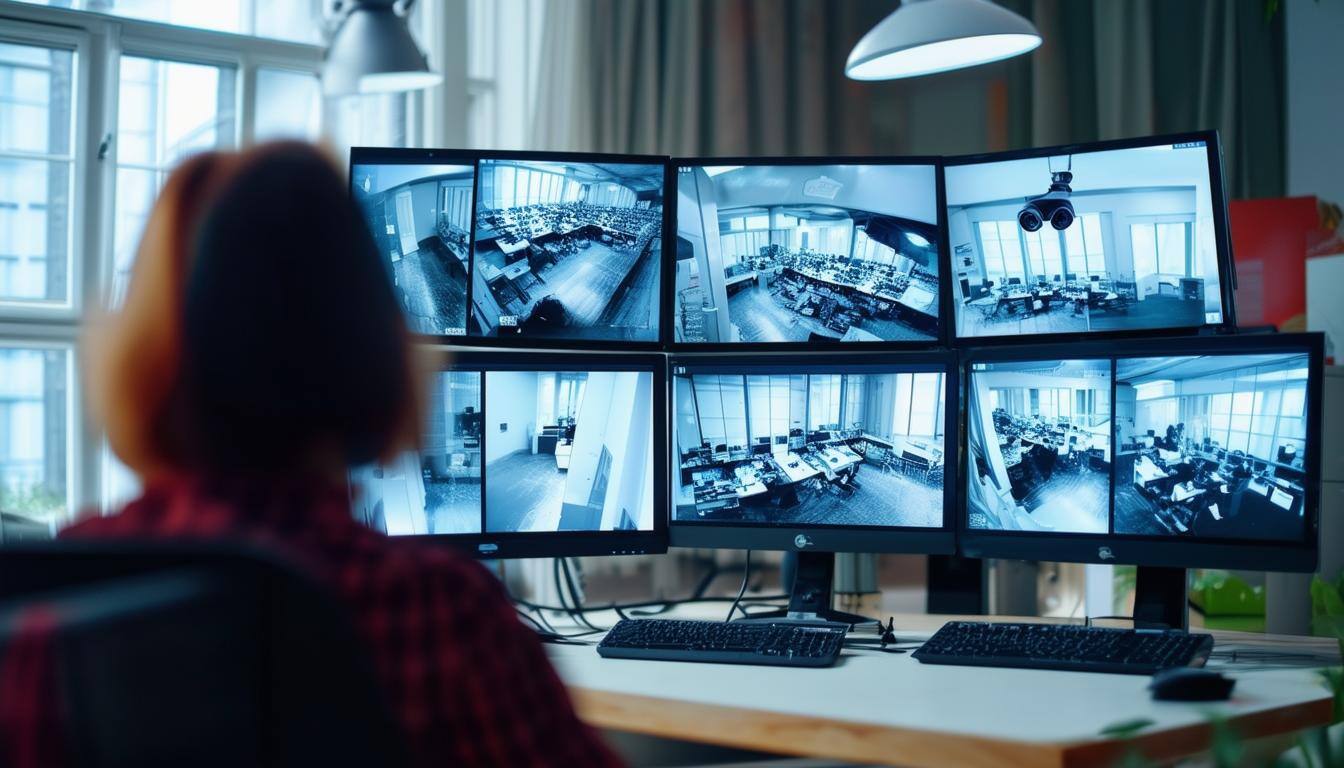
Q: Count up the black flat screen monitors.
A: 6